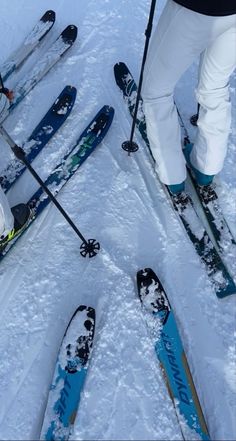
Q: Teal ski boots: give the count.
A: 2